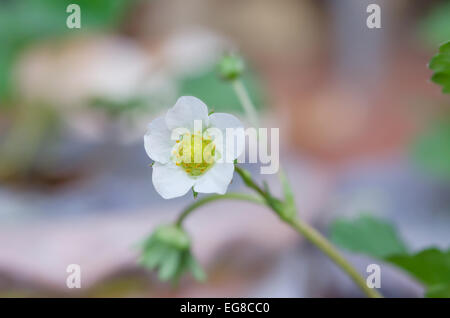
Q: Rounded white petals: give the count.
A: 5